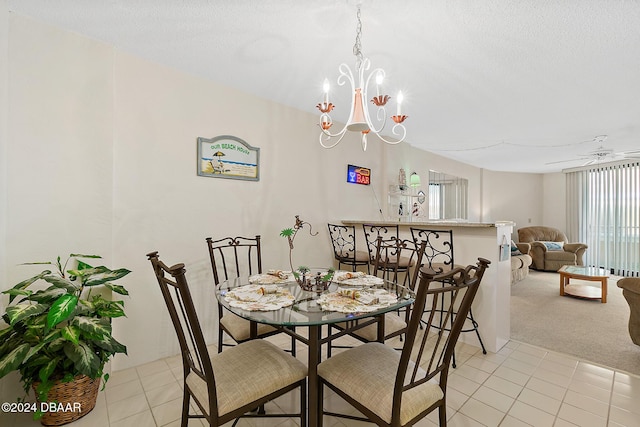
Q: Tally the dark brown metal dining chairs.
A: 4